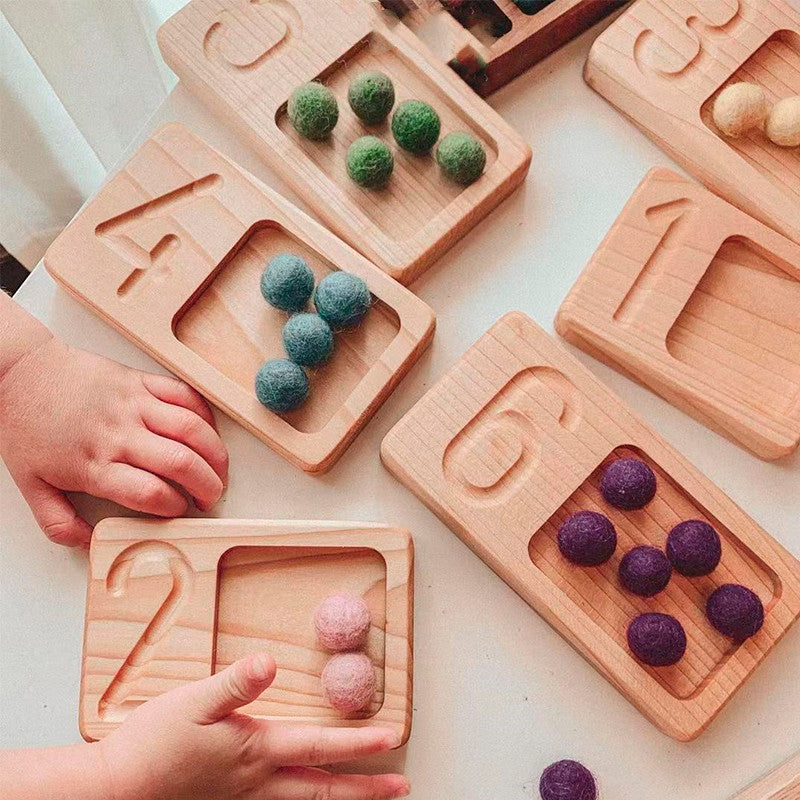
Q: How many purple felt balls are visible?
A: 7